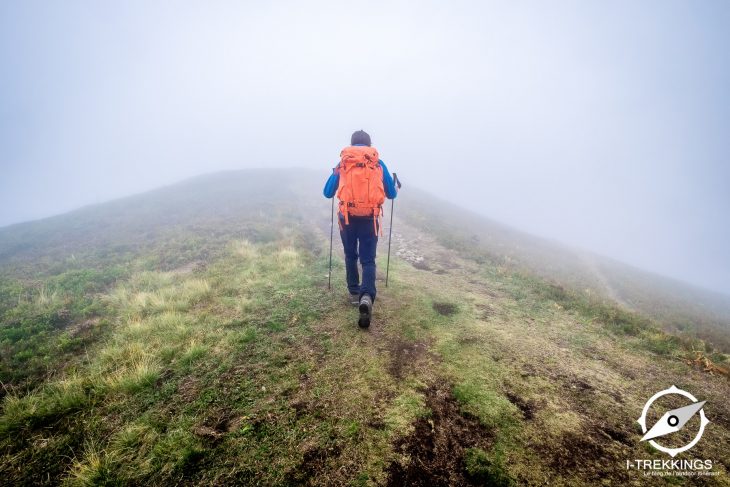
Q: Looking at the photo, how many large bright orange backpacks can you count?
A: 1